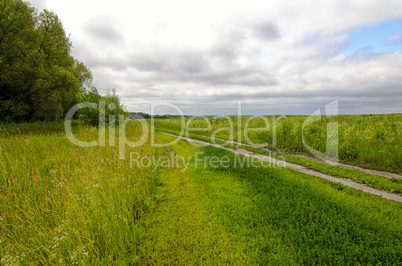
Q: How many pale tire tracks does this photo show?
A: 2